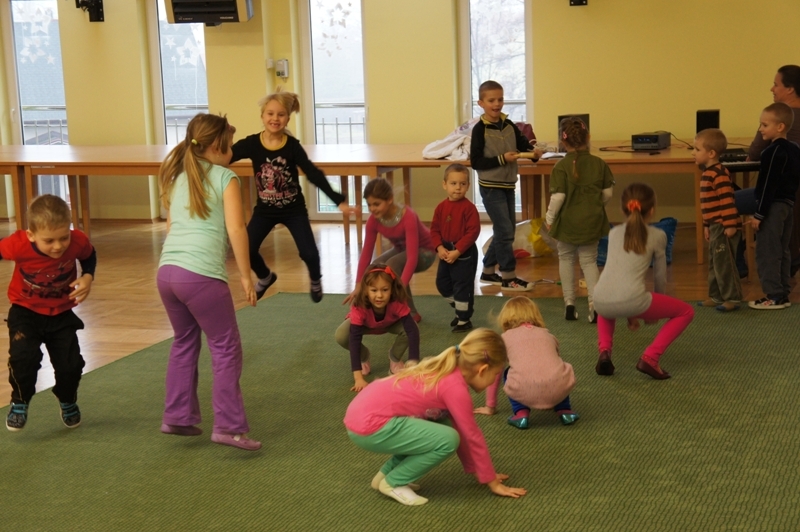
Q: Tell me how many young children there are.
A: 13